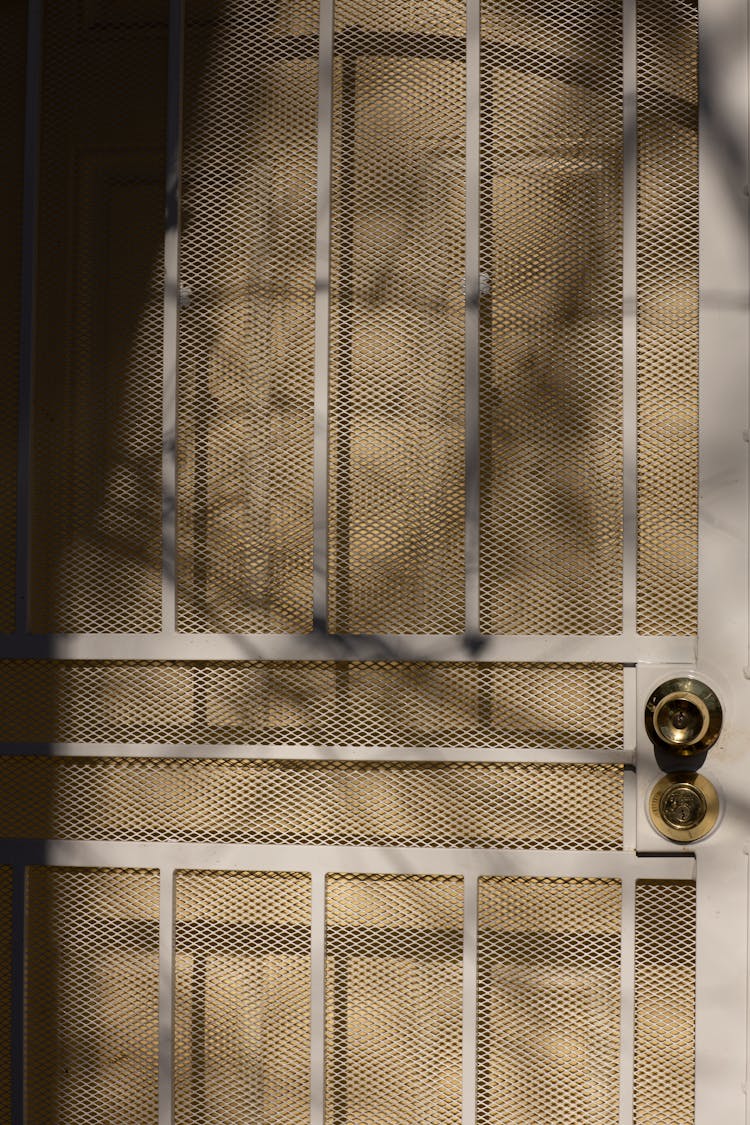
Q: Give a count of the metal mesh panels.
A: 14